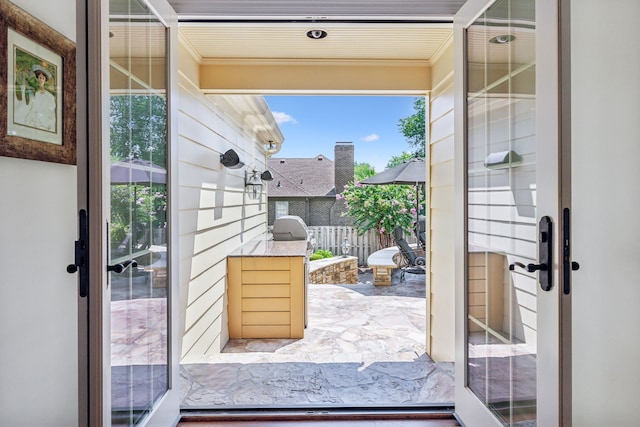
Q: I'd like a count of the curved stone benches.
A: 1